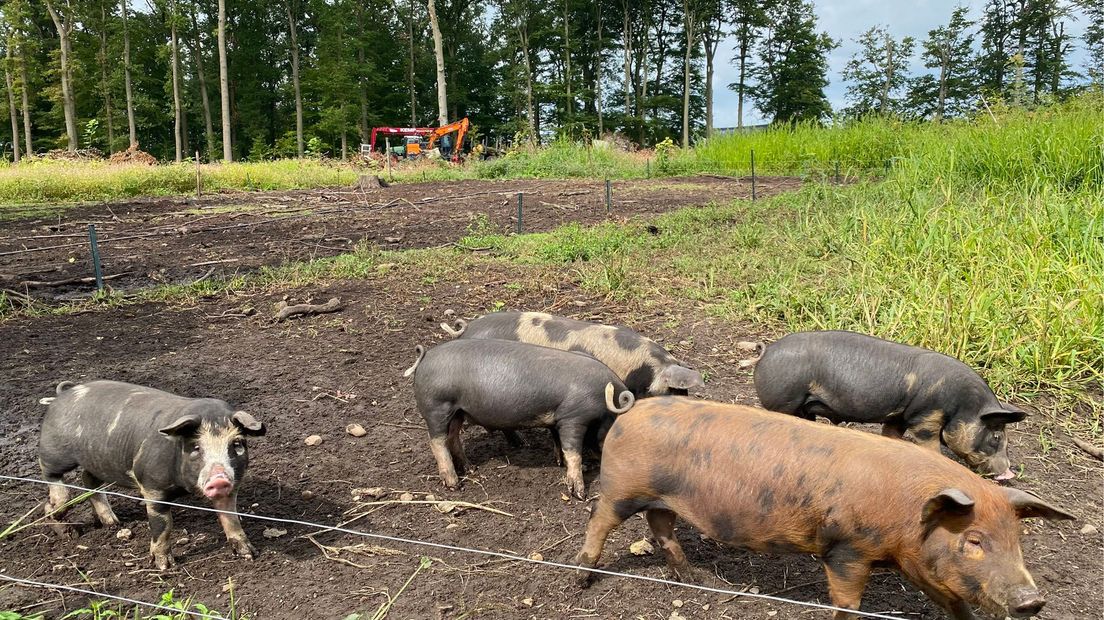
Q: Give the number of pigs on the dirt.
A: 5